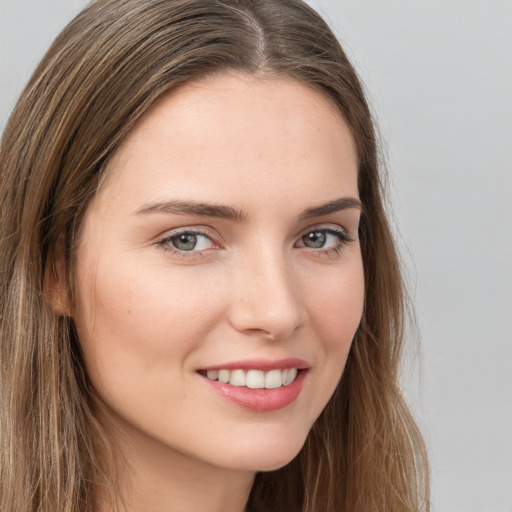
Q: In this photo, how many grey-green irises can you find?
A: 2